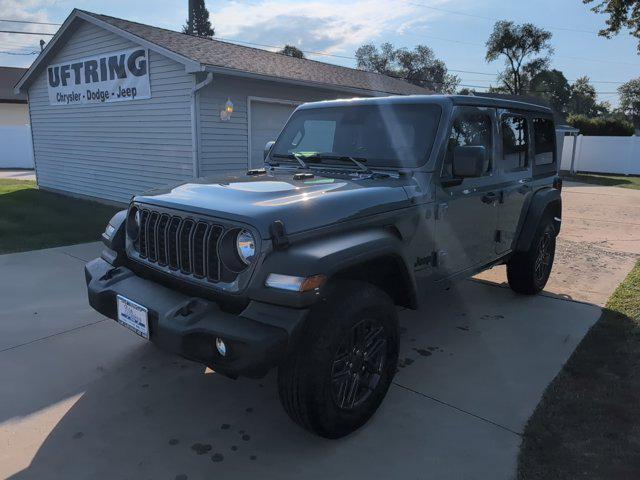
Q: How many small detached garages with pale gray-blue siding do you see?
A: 1